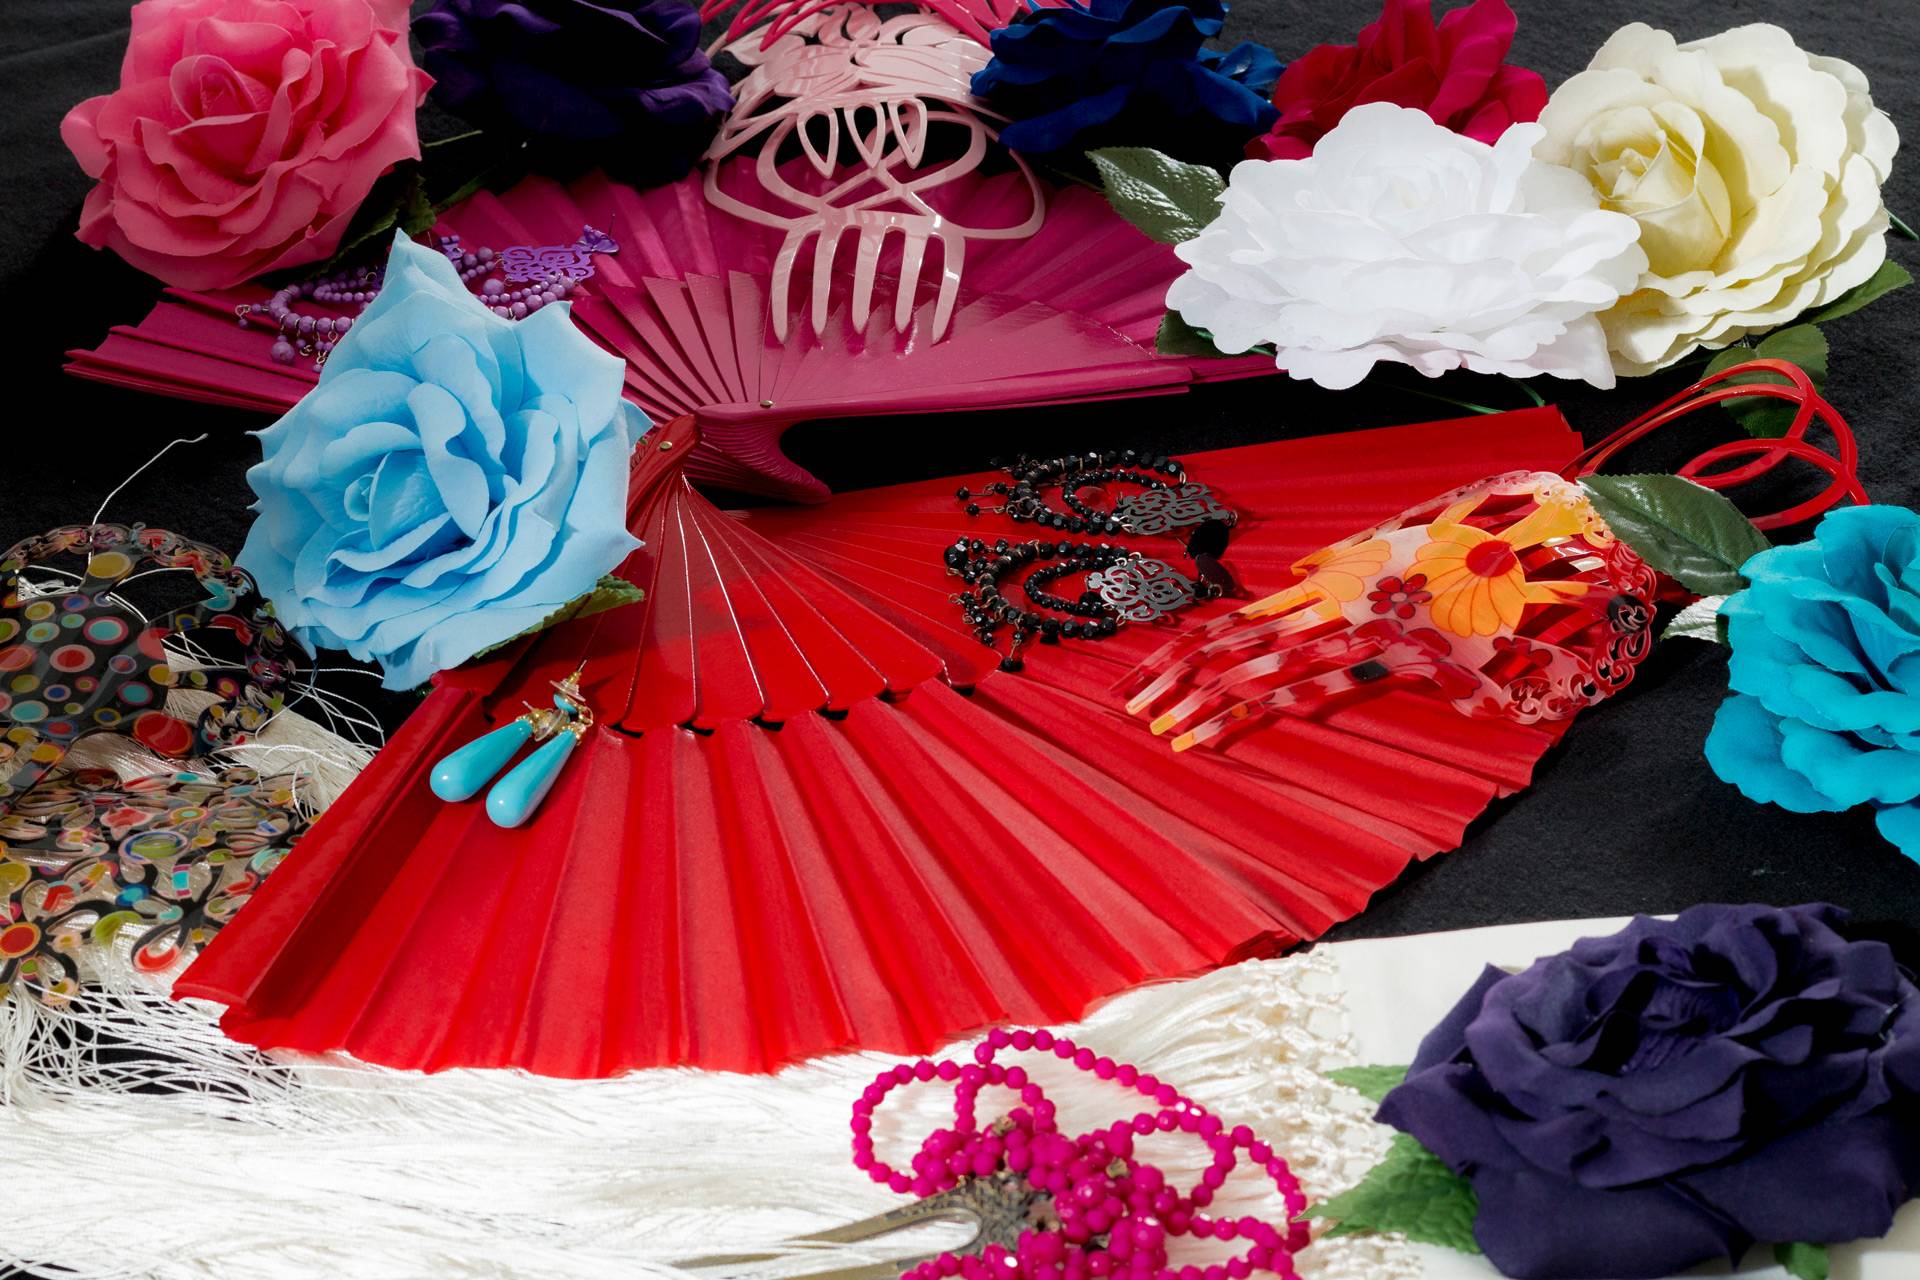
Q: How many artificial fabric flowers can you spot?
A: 9